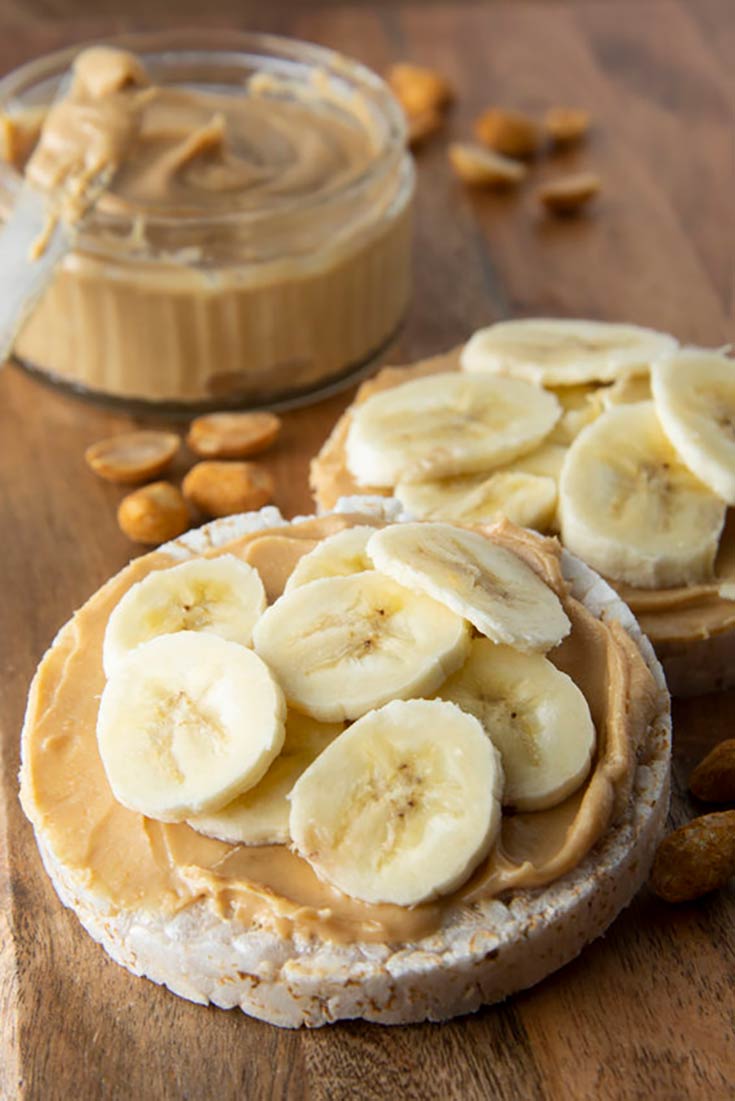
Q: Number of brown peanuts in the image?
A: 12